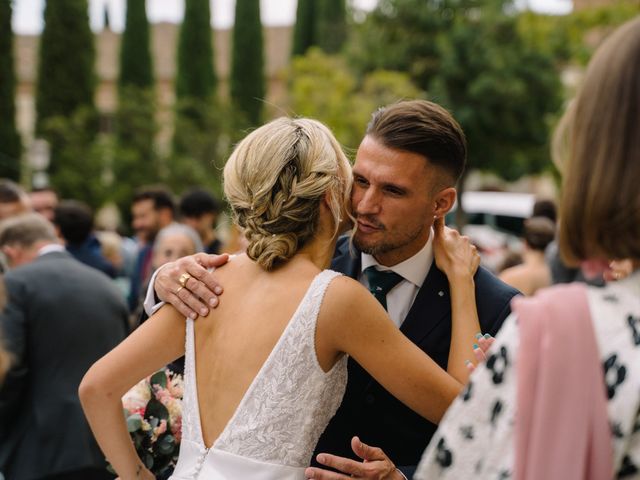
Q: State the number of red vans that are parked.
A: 0